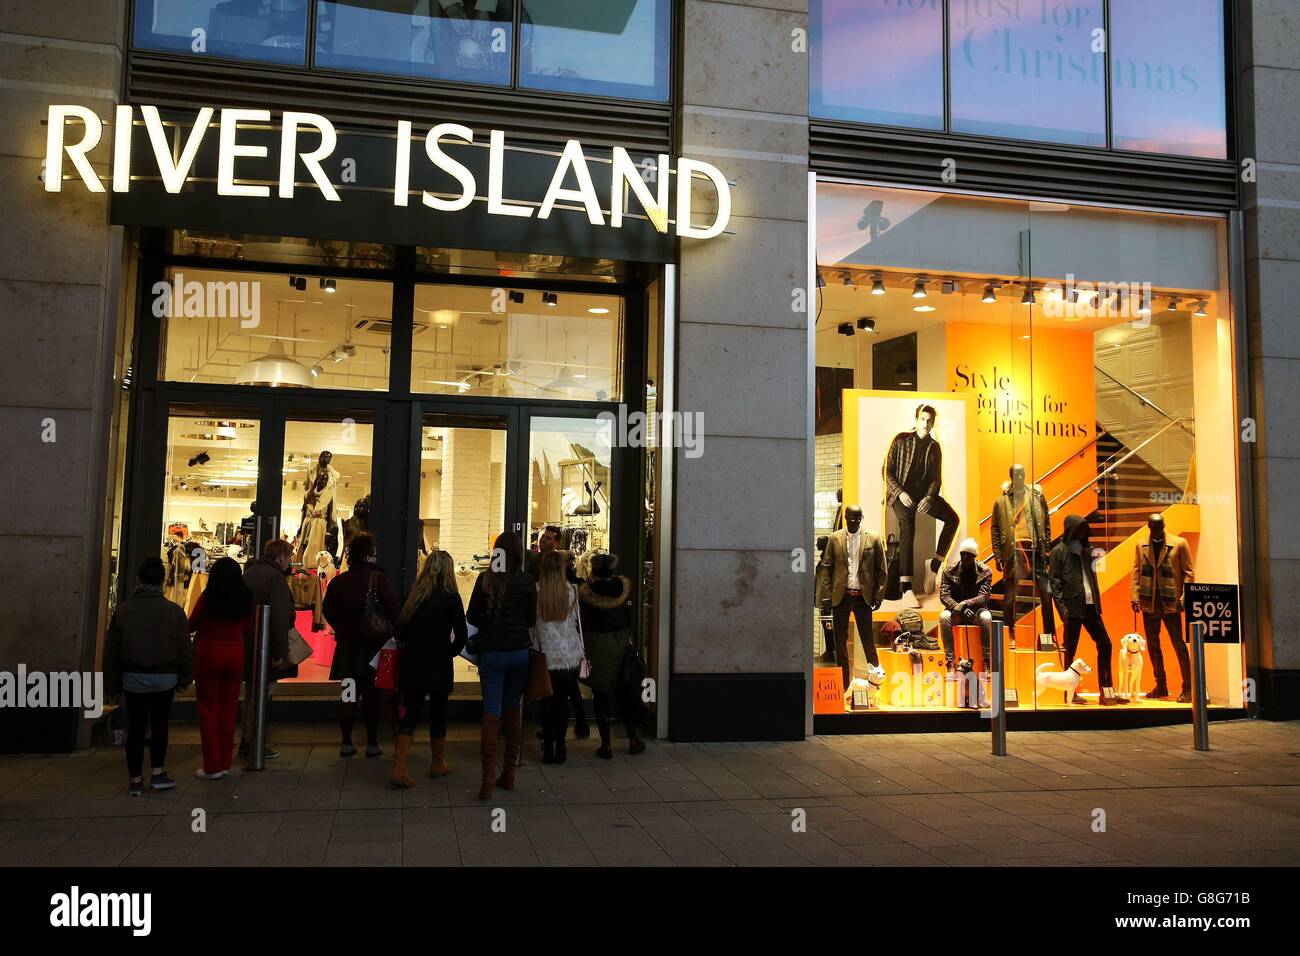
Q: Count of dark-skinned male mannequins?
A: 5